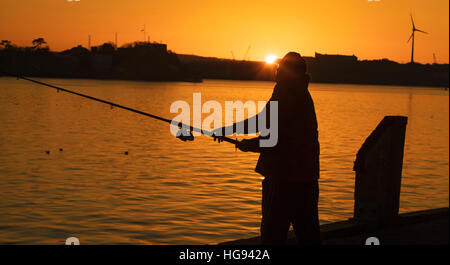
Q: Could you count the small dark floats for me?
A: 3